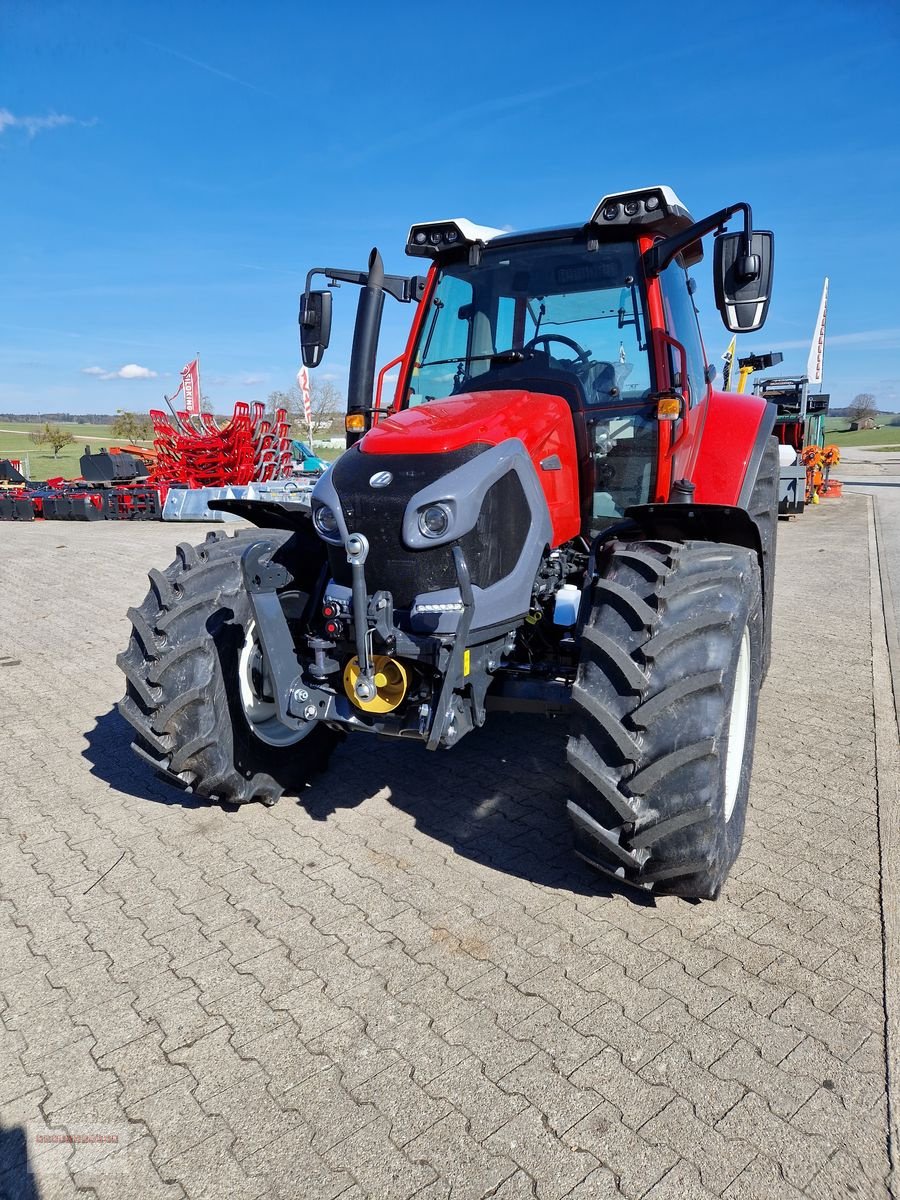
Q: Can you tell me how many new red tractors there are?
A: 1